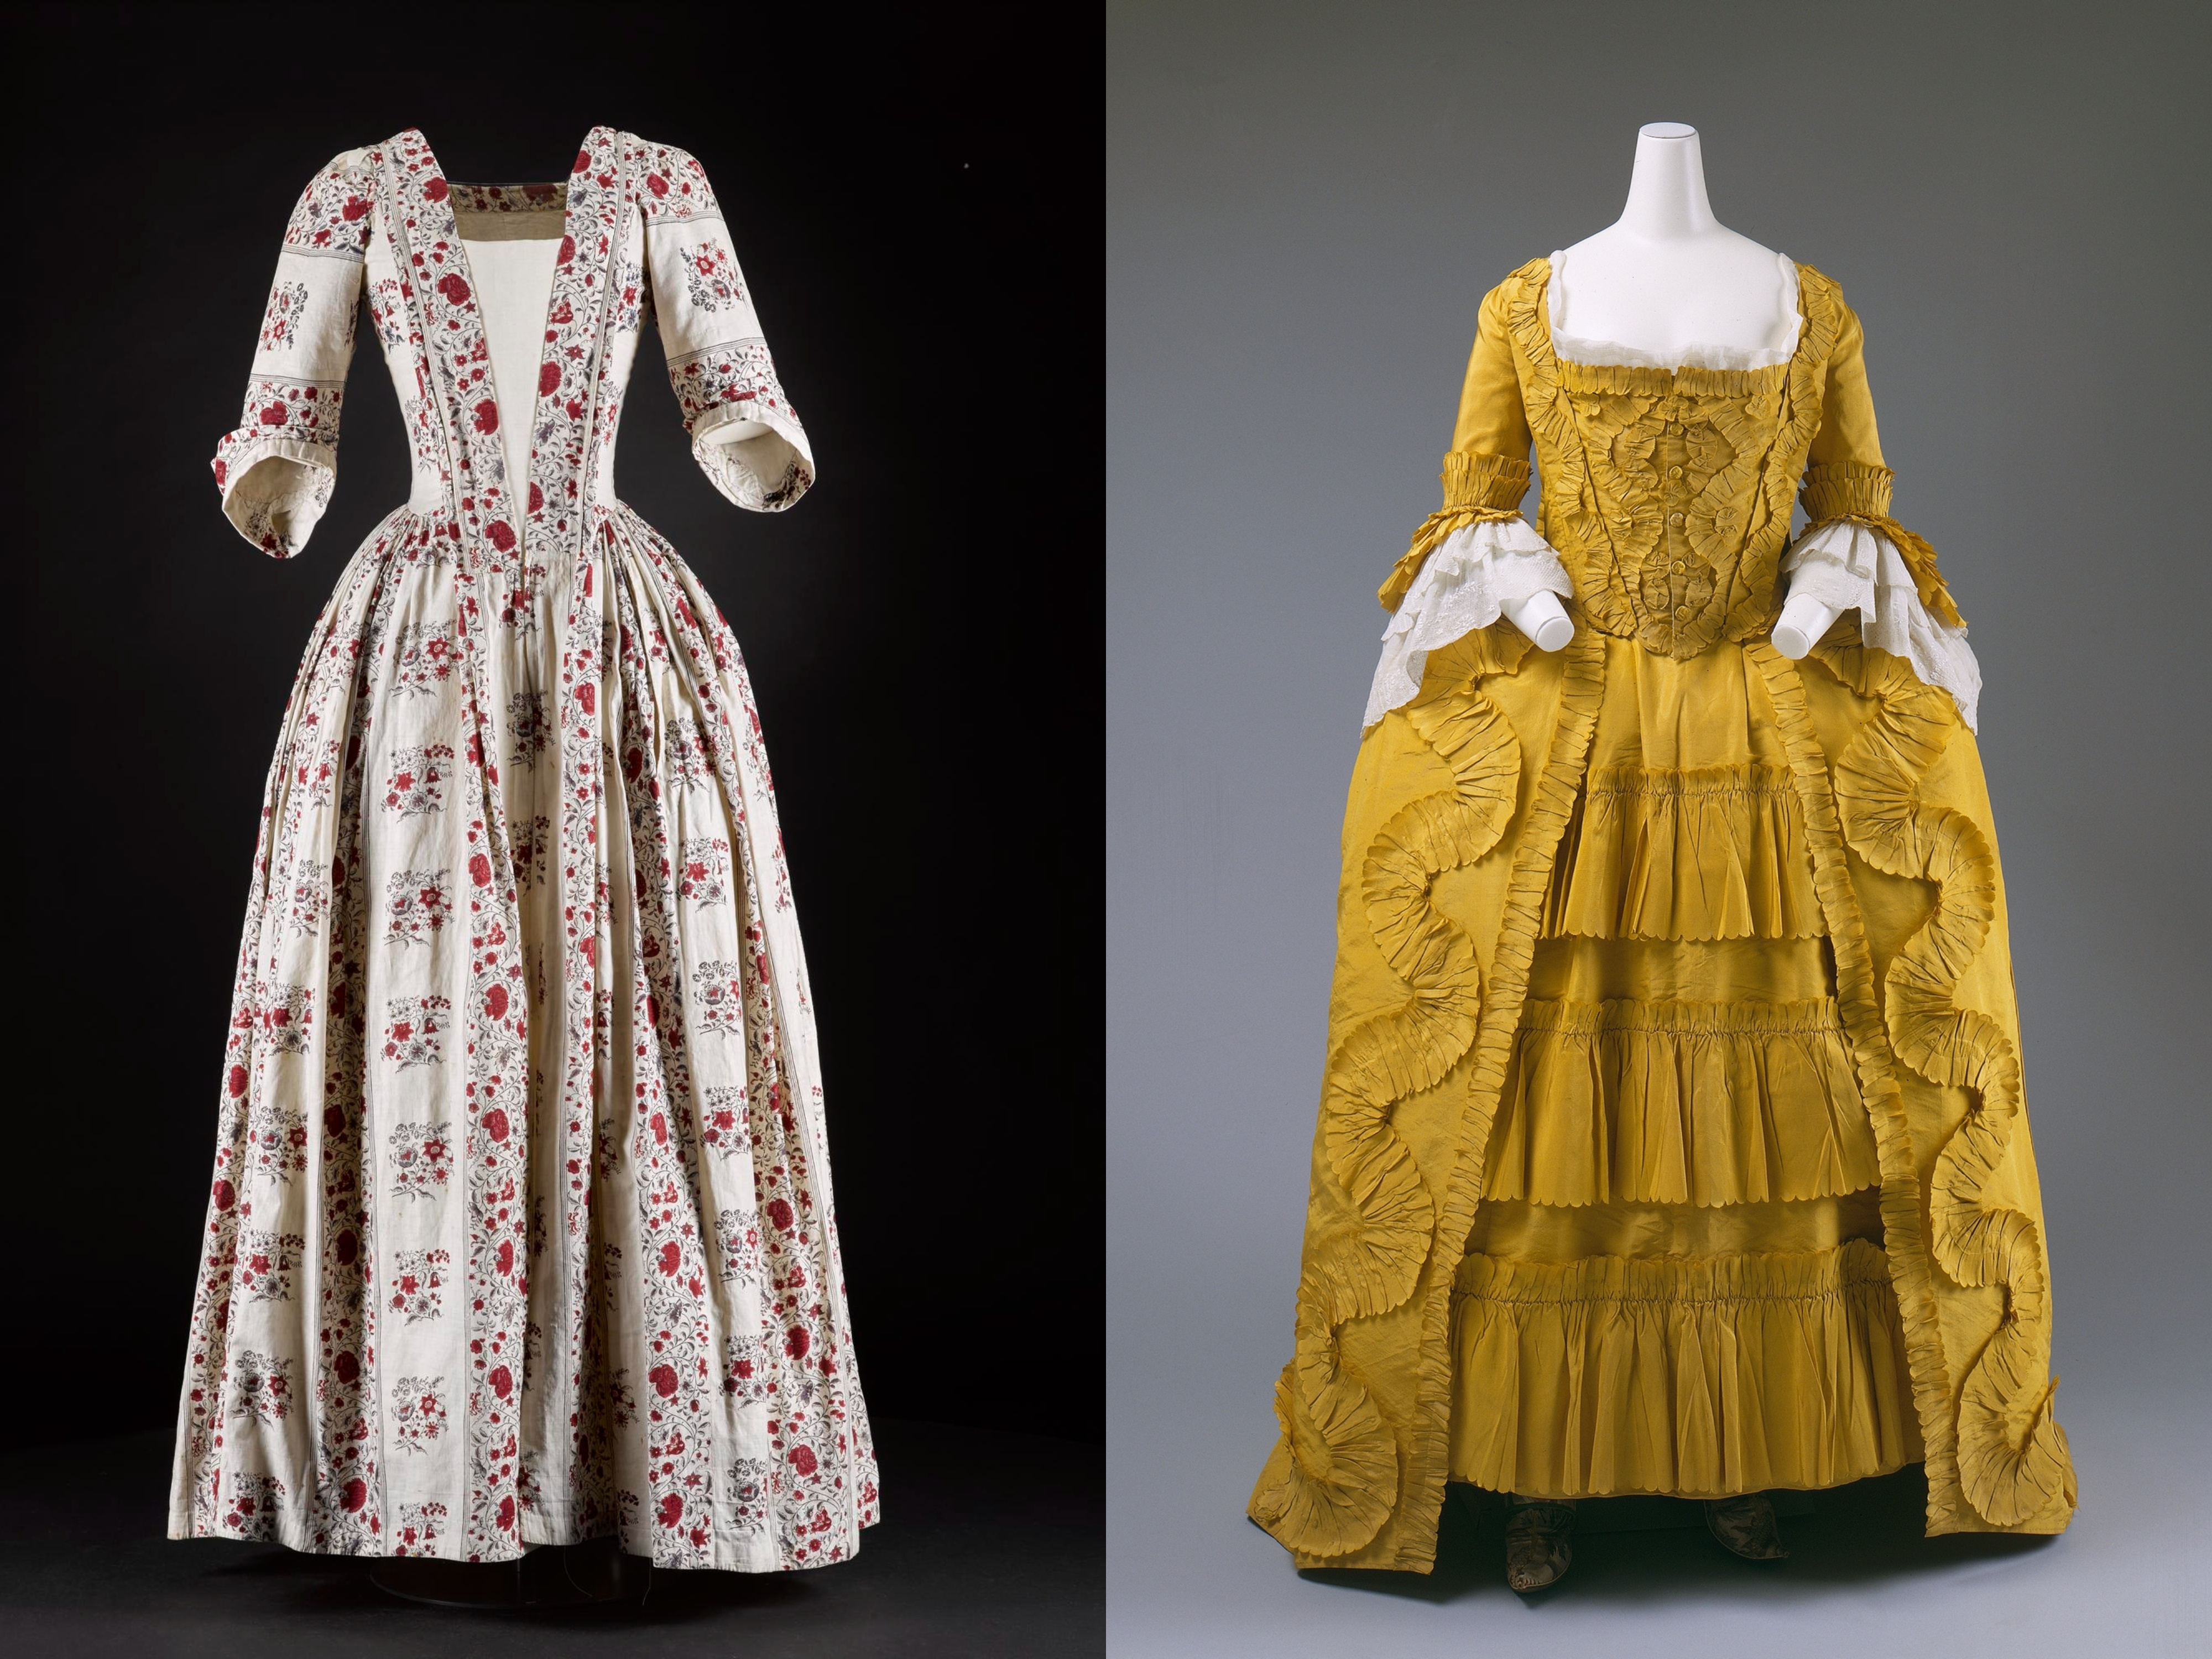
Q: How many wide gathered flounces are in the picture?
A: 3